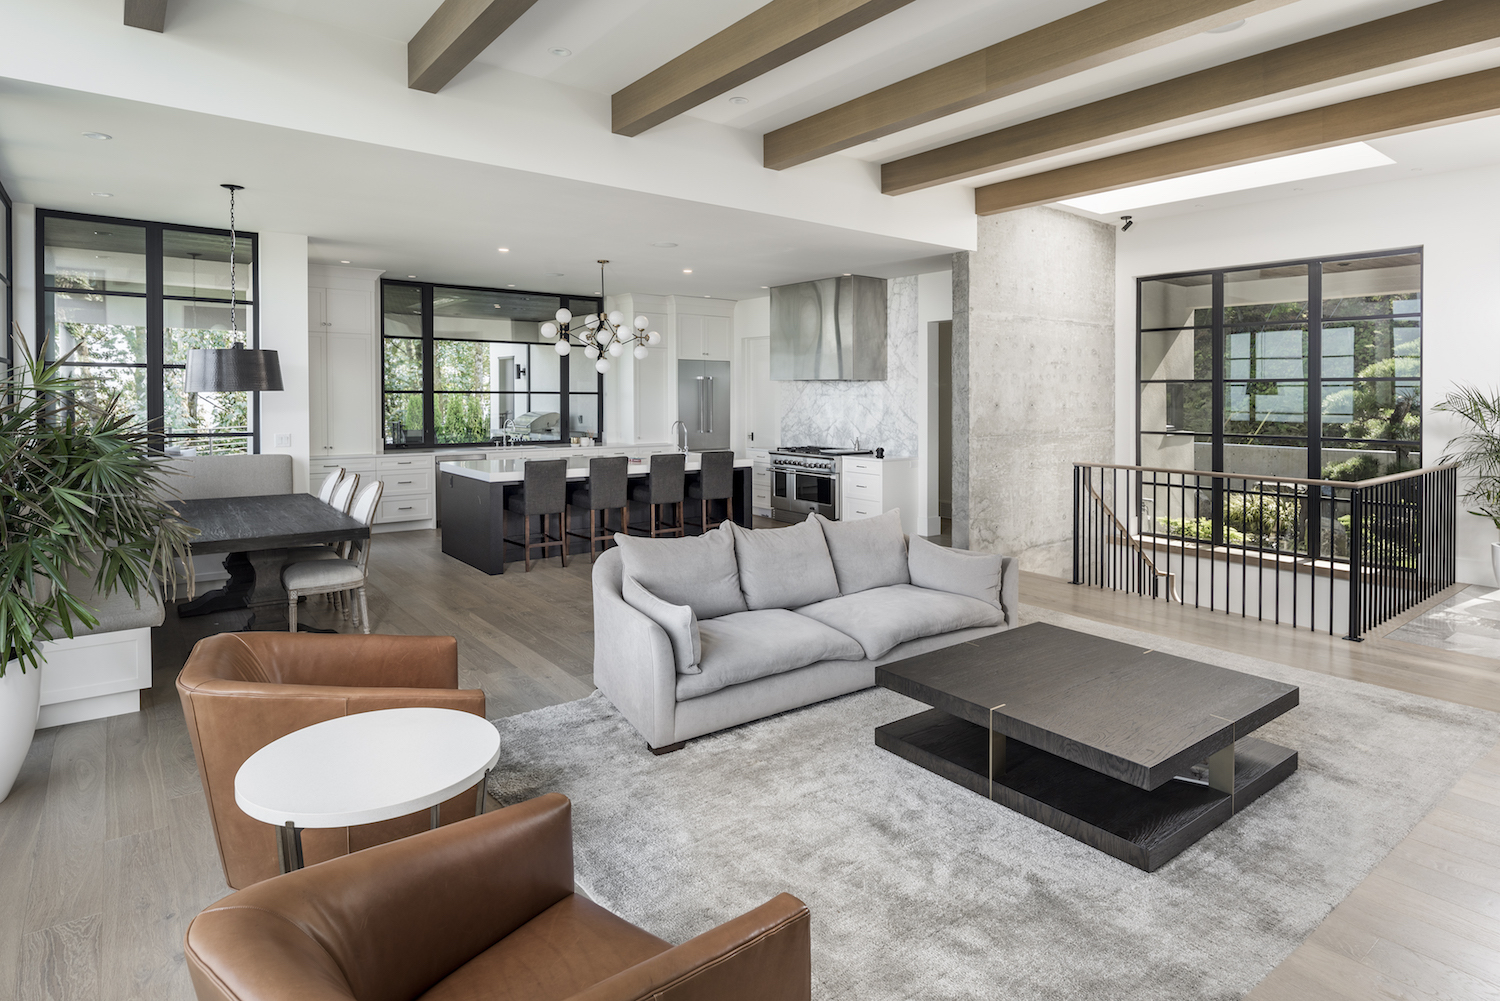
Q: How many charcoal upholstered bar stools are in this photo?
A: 4